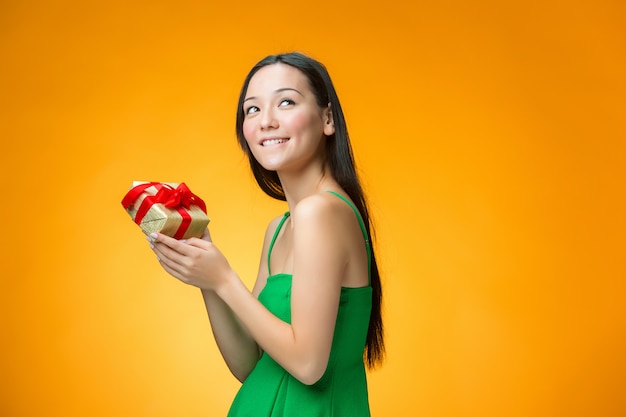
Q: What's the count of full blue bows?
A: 0